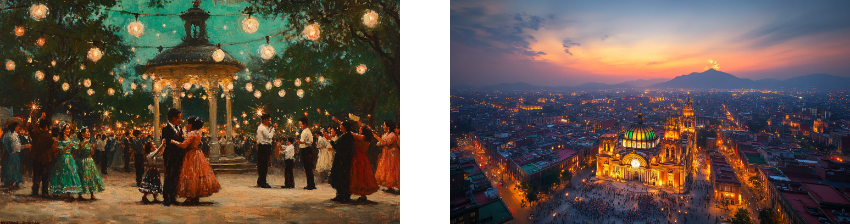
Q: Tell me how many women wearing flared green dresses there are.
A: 2